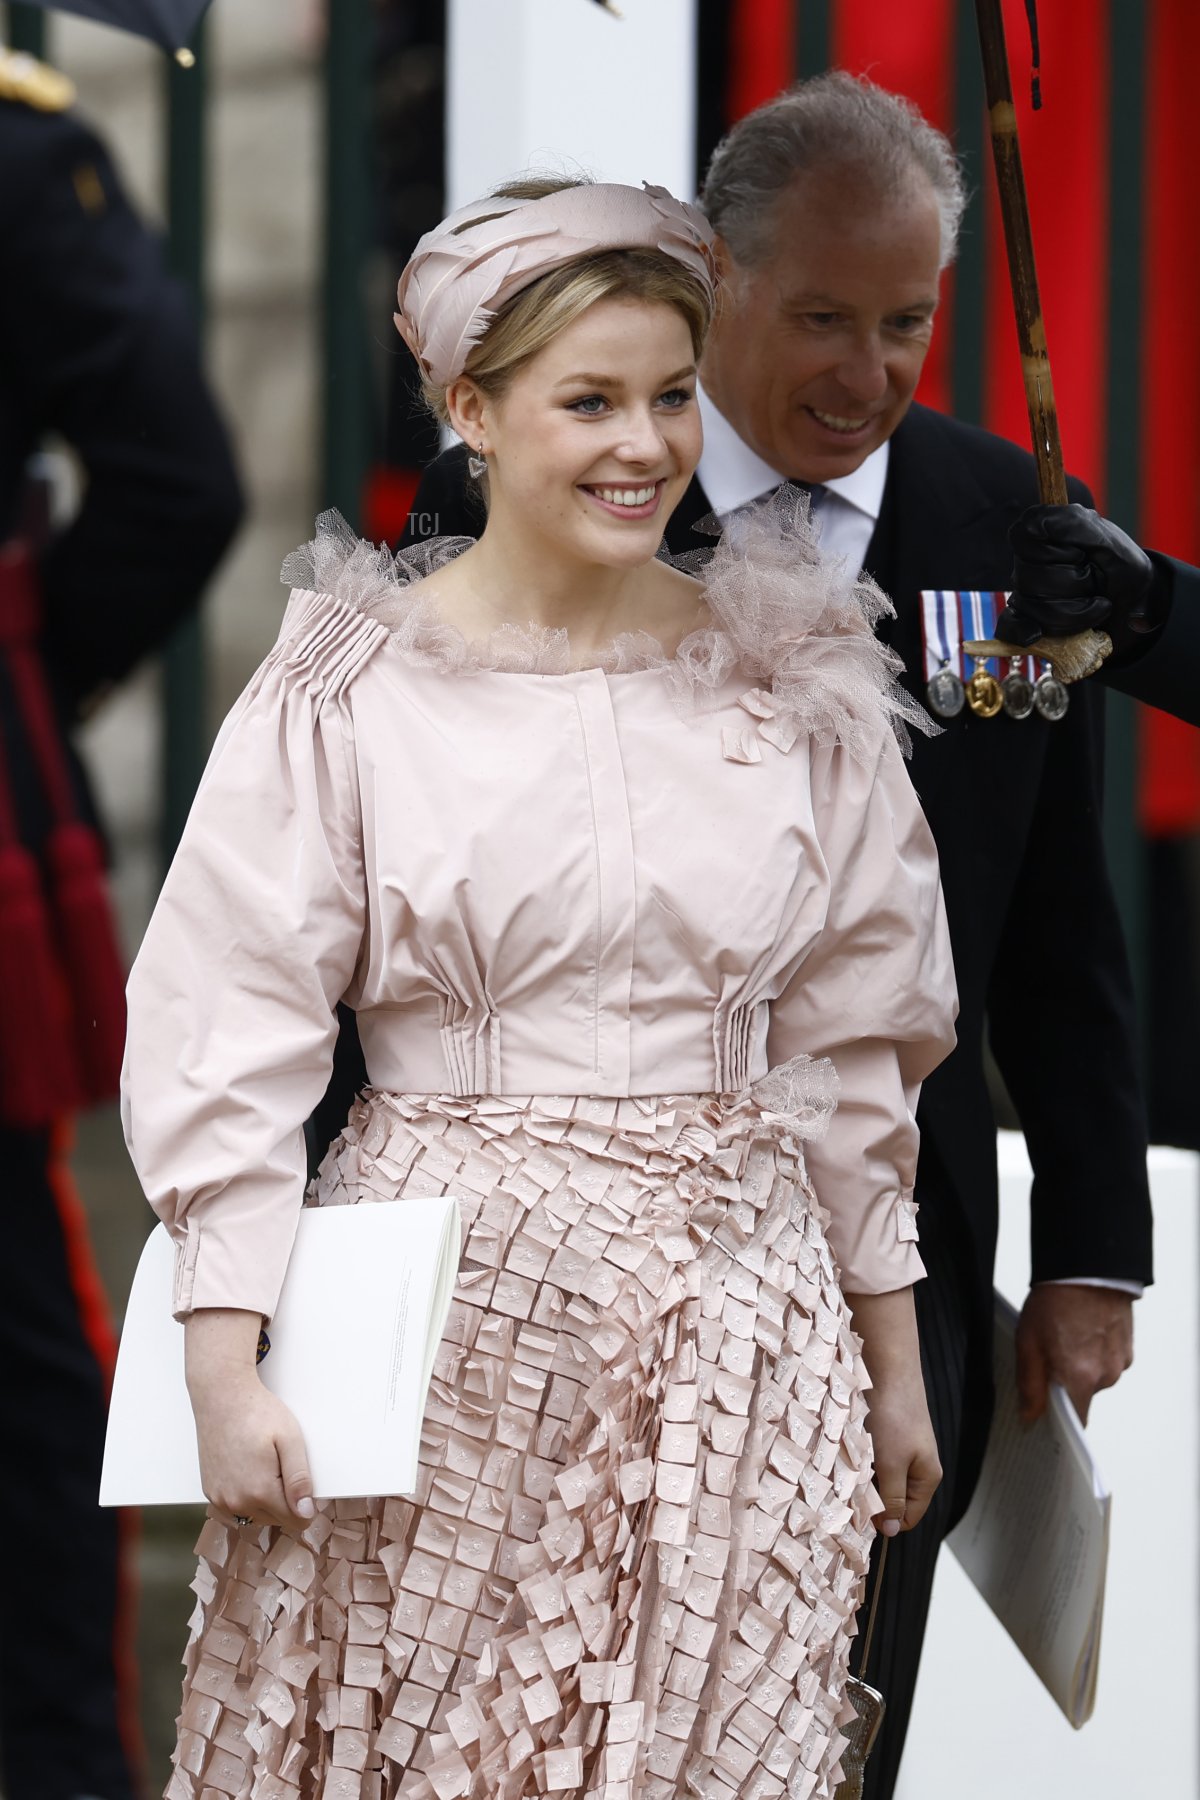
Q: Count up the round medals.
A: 4